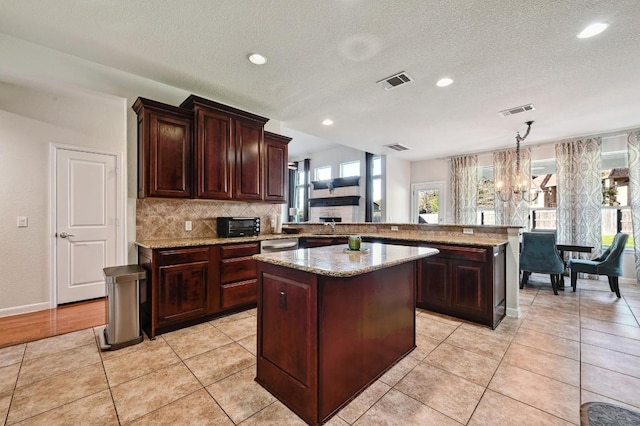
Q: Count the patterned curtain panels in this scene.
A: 4